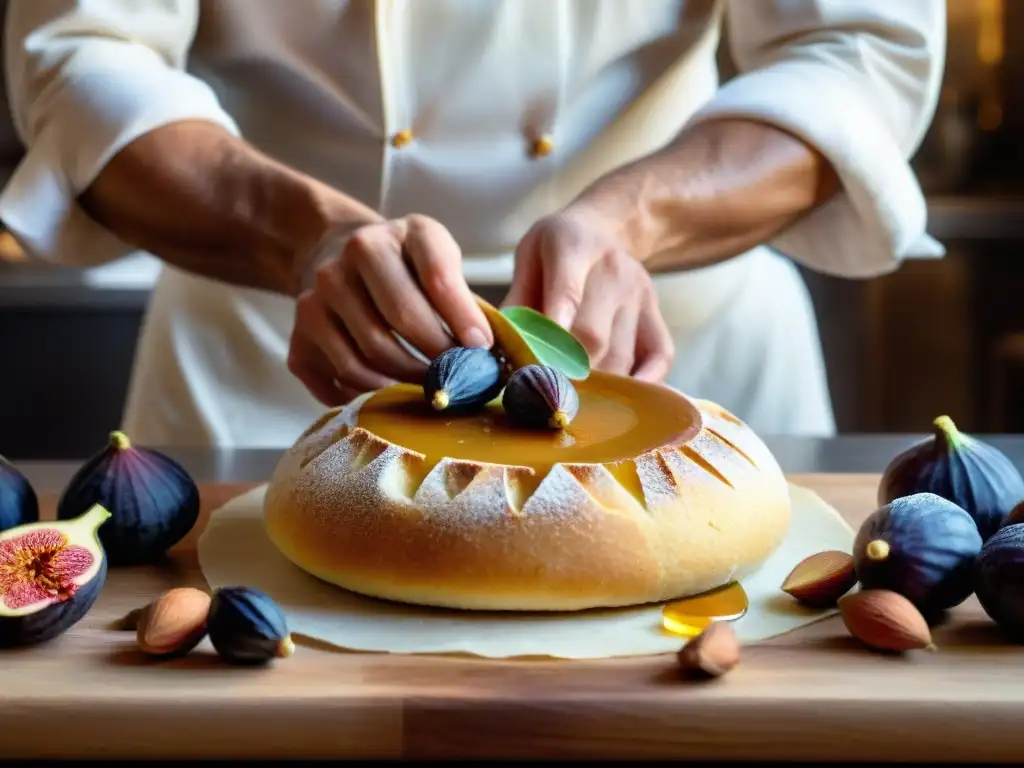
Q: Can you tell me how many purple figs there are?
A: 9